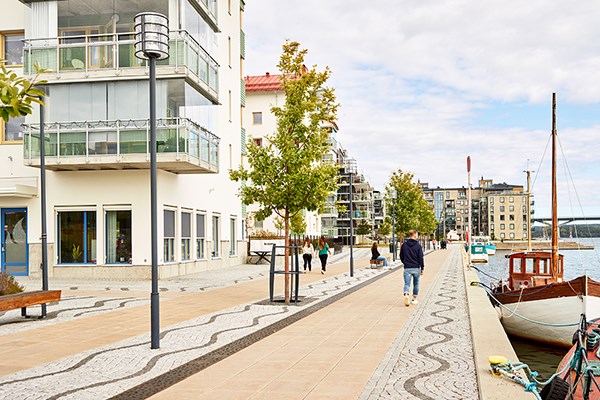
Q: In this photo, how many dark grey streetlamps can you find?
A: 4